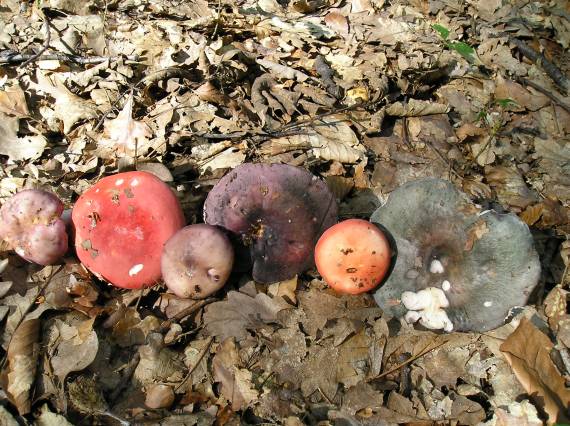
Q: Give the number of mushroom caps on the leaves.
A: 6